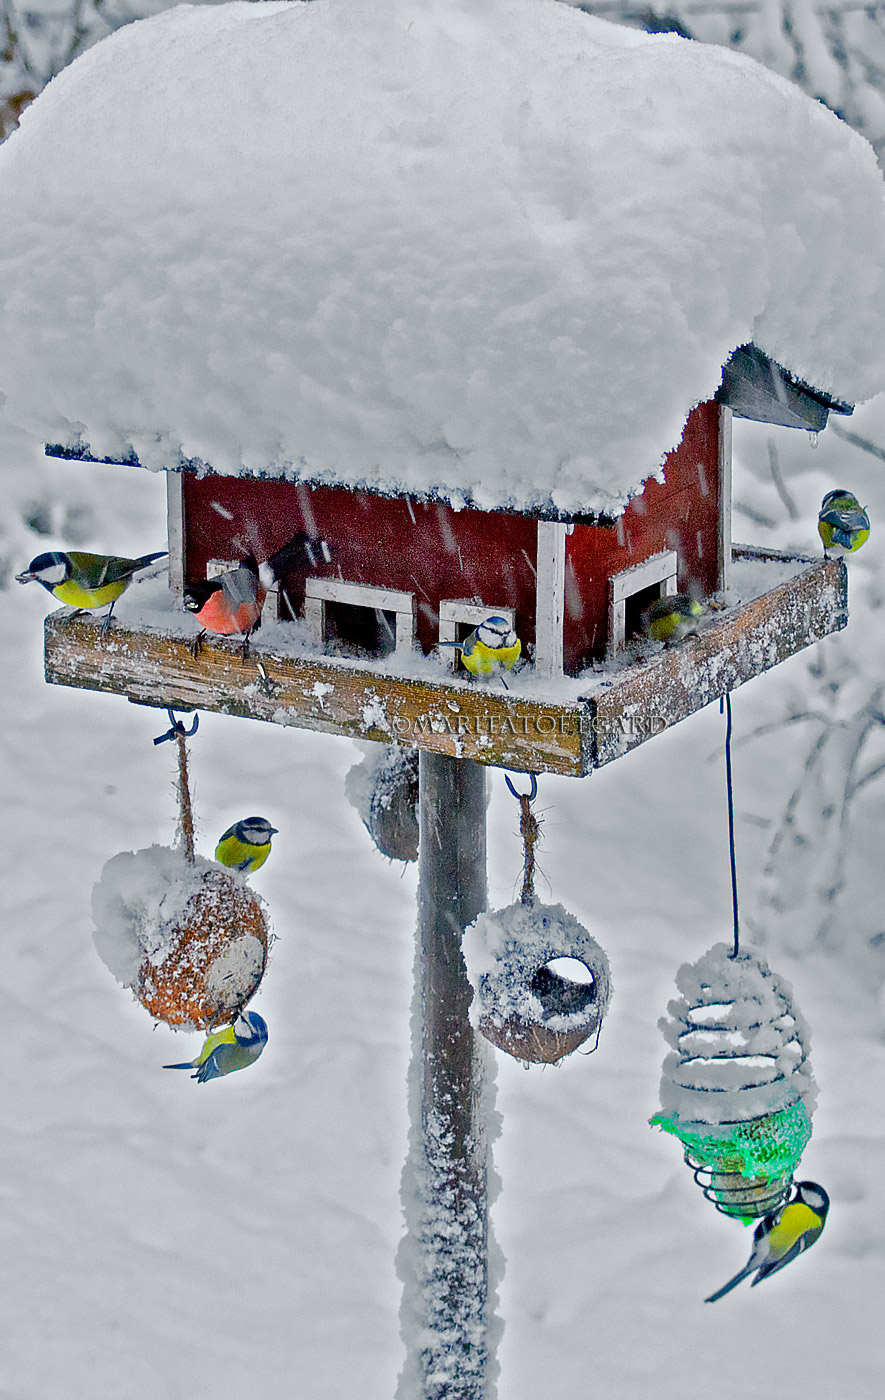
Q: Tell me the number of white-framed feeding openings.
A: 4